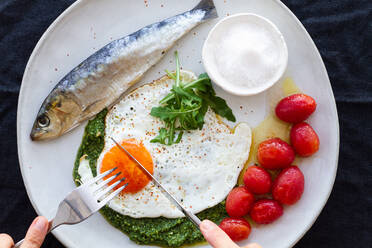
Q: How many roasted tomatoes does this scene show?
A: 8